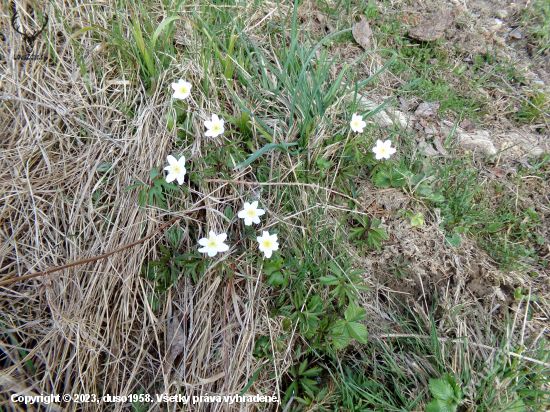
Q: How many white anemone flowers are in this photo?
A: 8